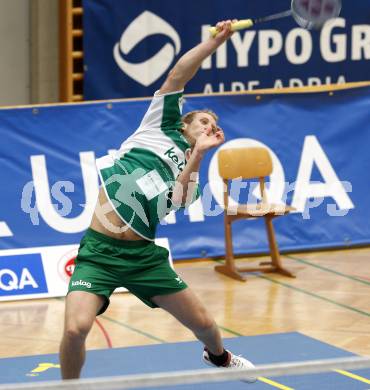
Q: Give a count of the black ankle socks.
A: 1